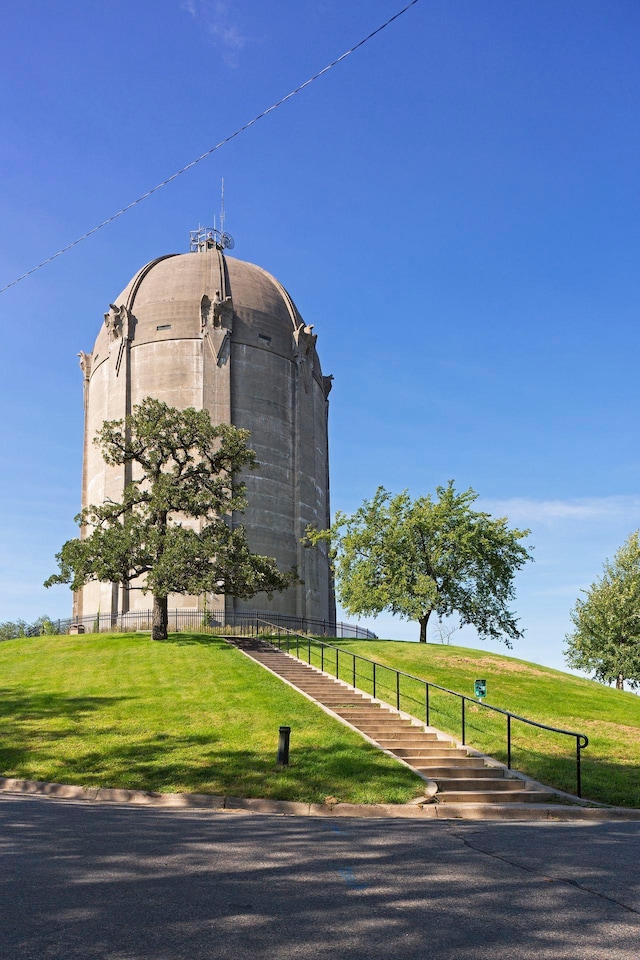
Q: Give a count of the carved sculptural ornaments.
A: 5